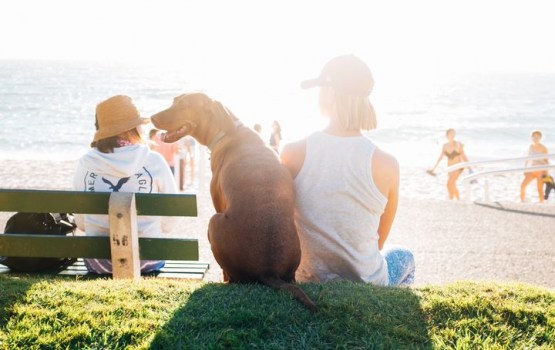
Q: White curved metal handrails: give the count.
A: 2